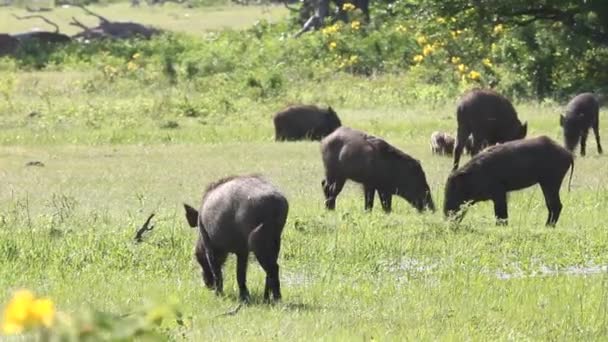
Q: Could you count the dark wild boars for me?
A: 6